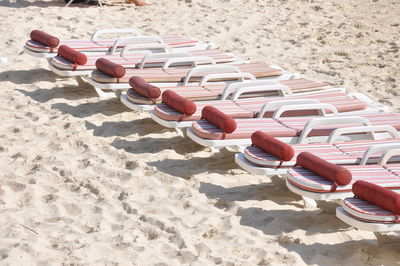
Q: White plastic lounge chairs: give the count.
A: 9